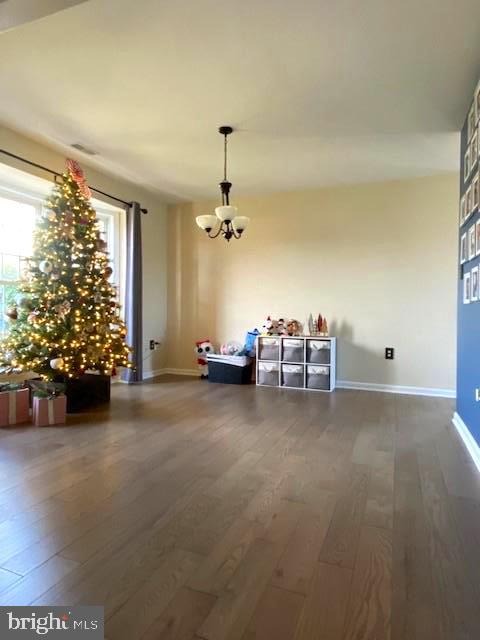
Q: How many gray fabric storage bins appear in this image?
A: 6